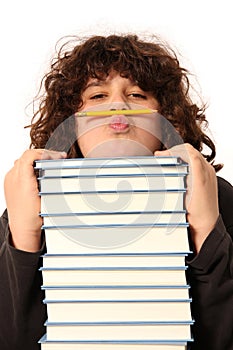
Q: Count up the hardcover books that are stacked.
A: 12